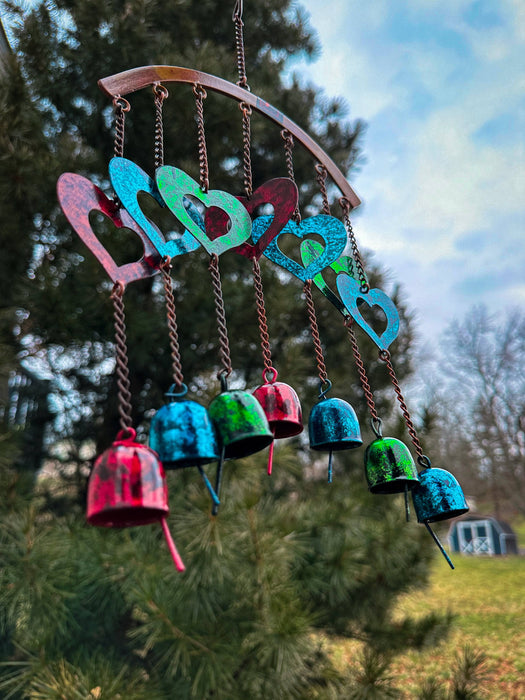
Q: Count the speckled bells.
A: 7